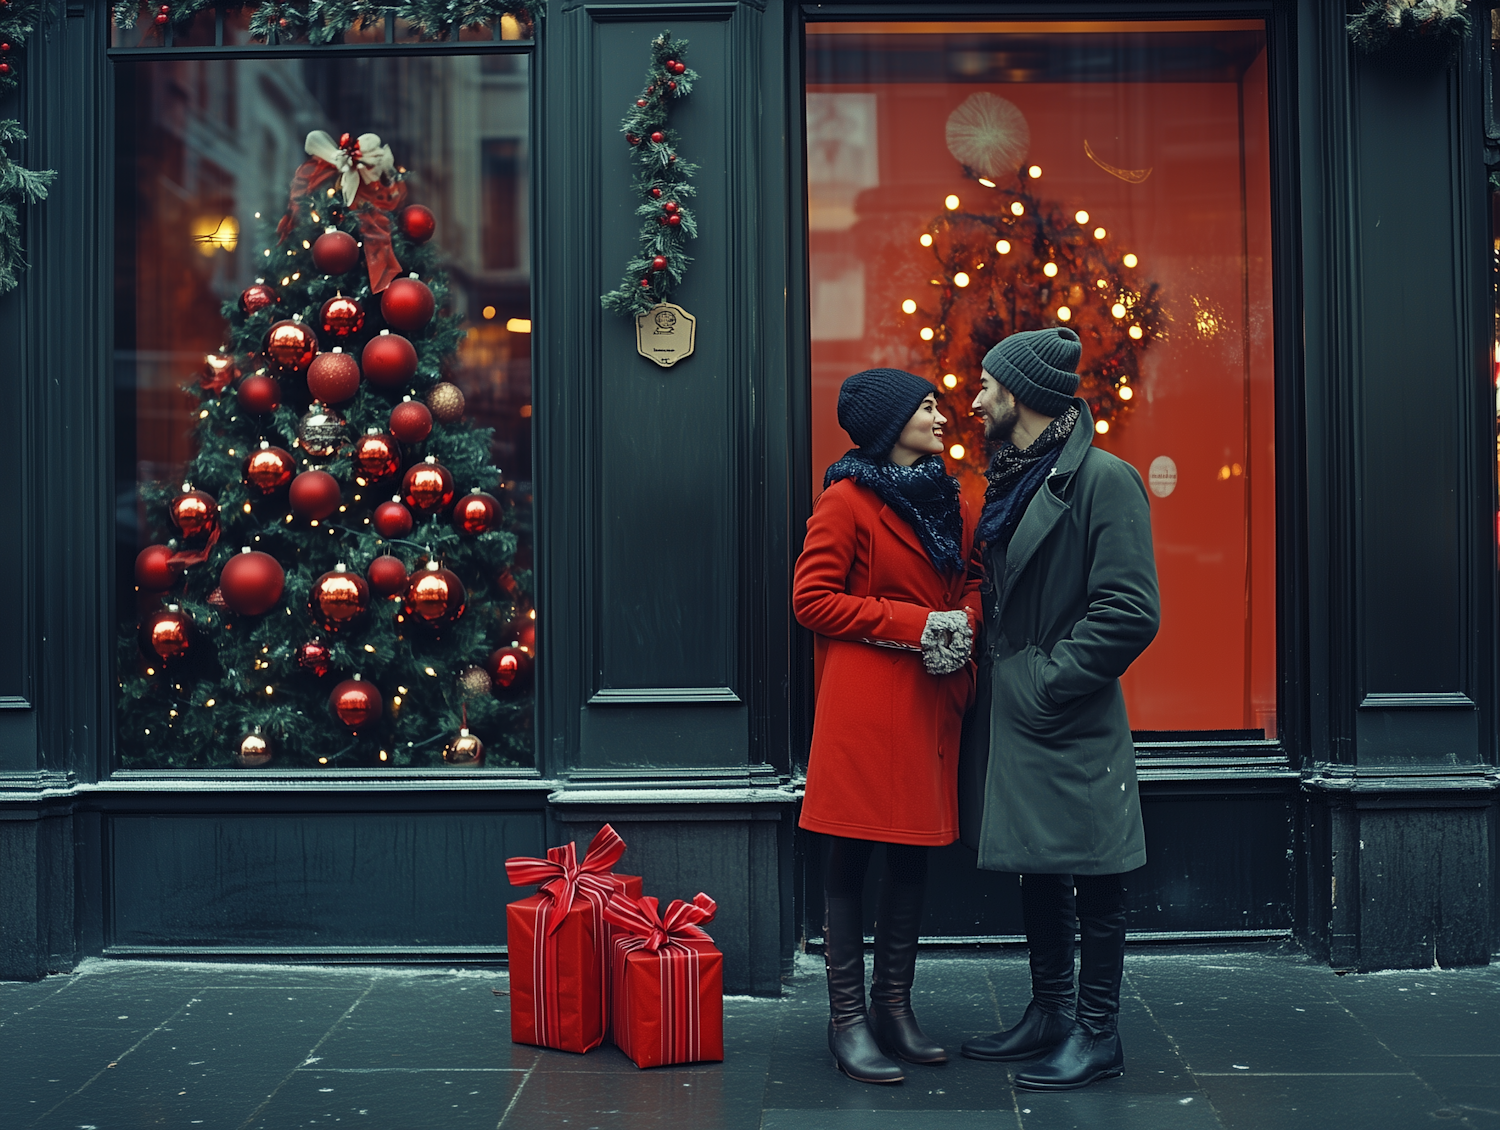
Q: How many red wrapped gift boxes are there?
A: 2